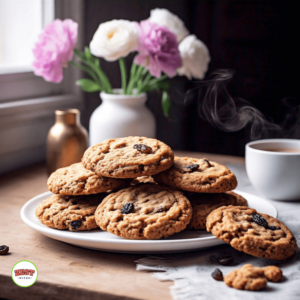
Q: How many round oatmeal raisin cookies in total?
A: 7